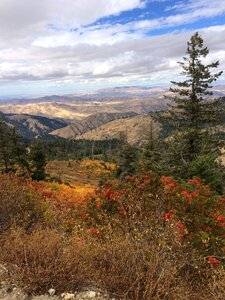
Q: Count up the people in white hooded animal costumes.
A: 0